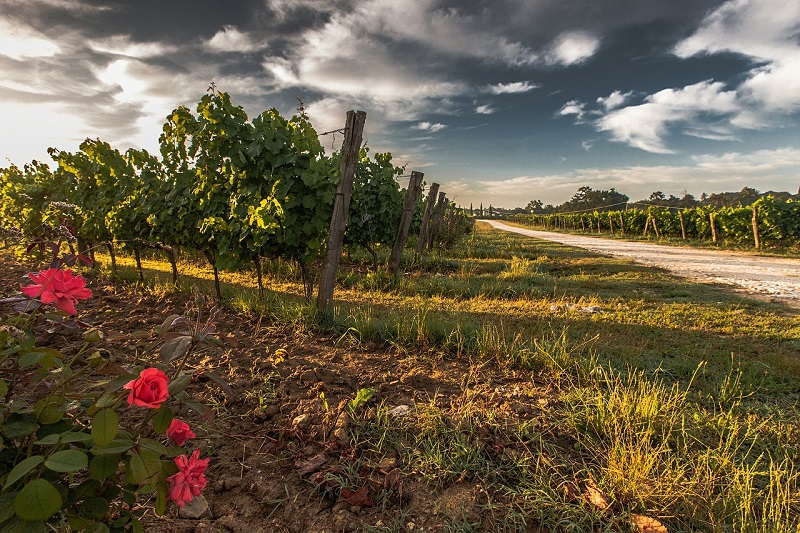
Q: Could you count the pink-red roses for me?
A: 4